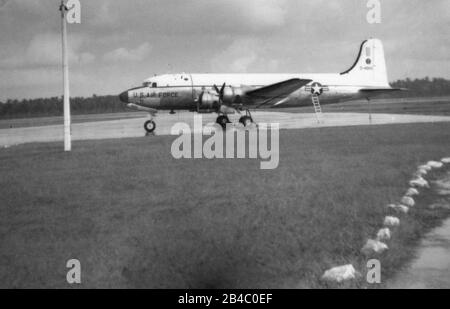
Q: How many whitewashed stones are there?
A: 12